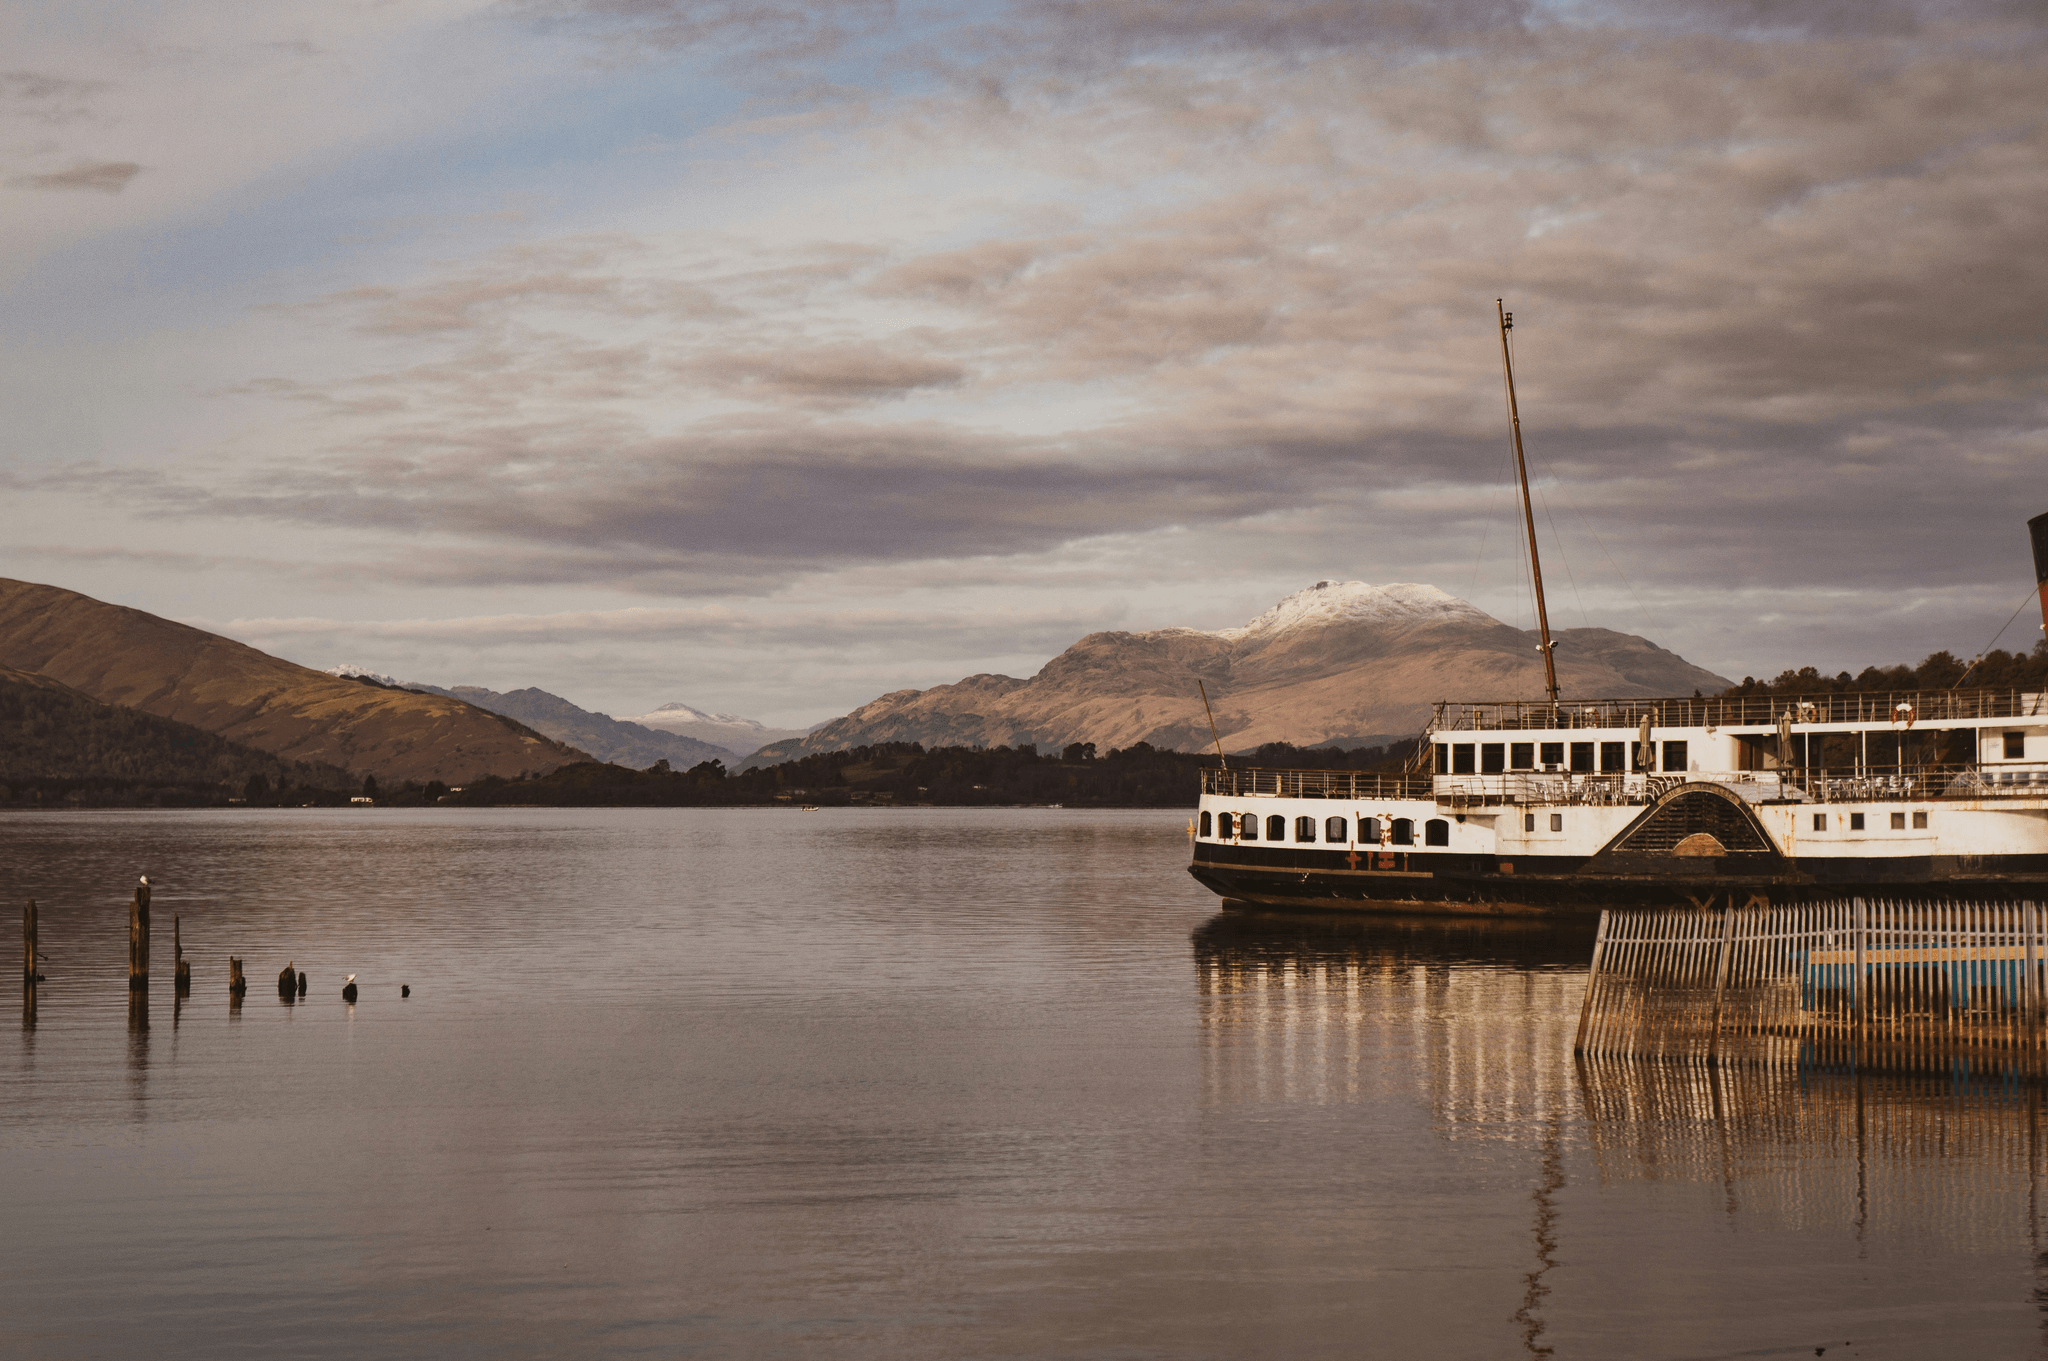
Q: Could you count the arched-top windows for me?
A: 9